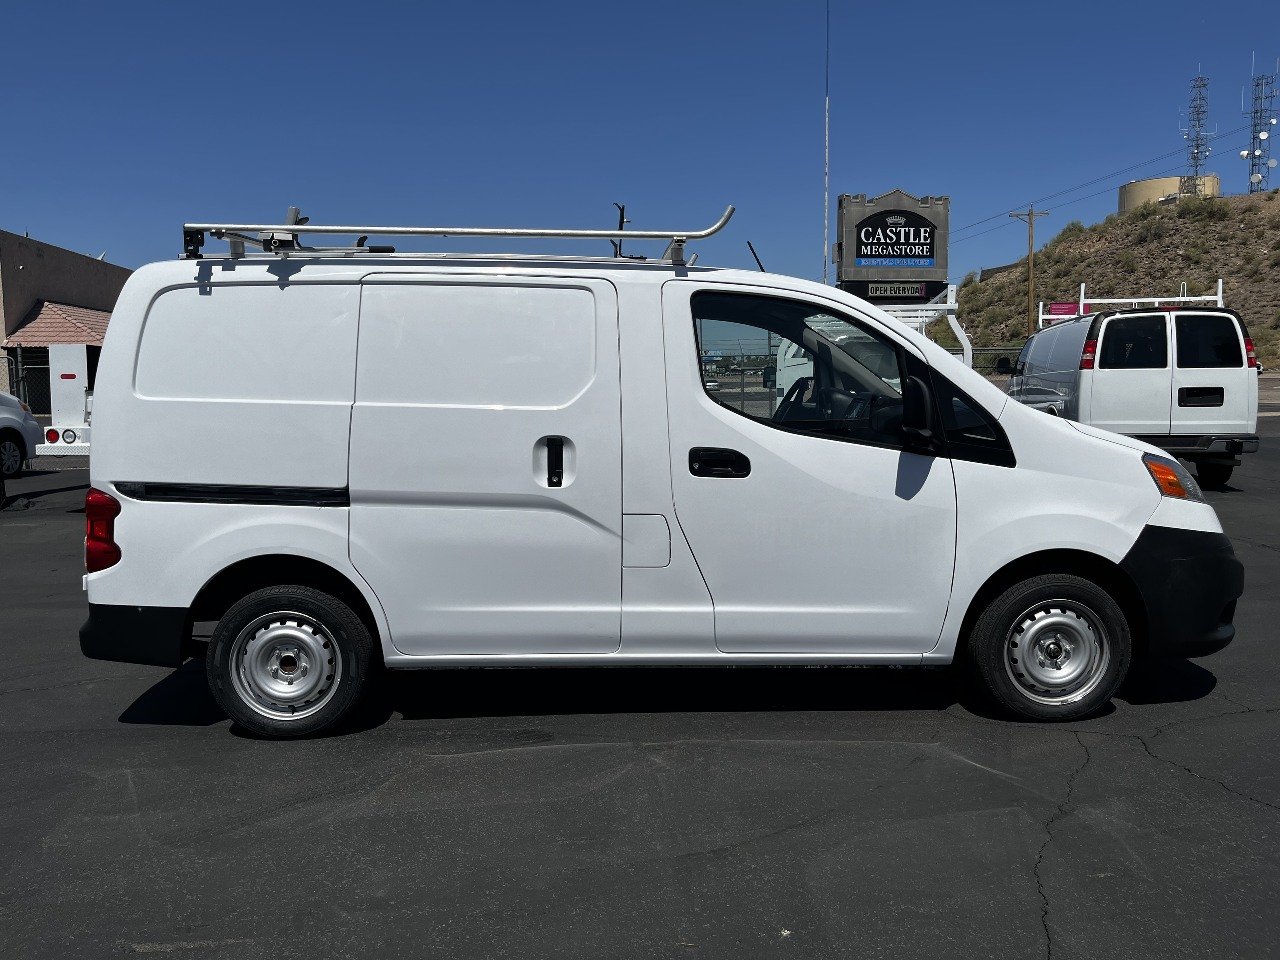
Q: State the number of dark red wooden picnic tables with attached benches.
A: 0